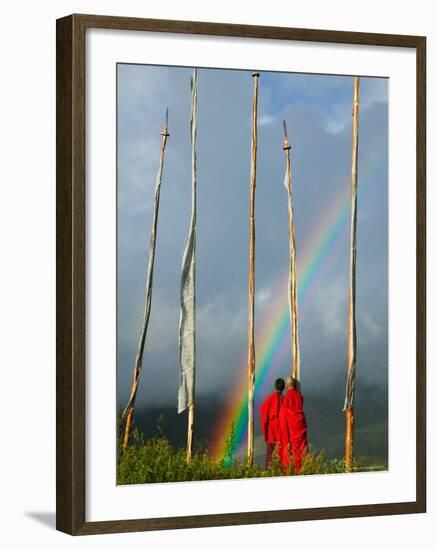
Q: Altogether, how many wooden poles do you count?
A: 5